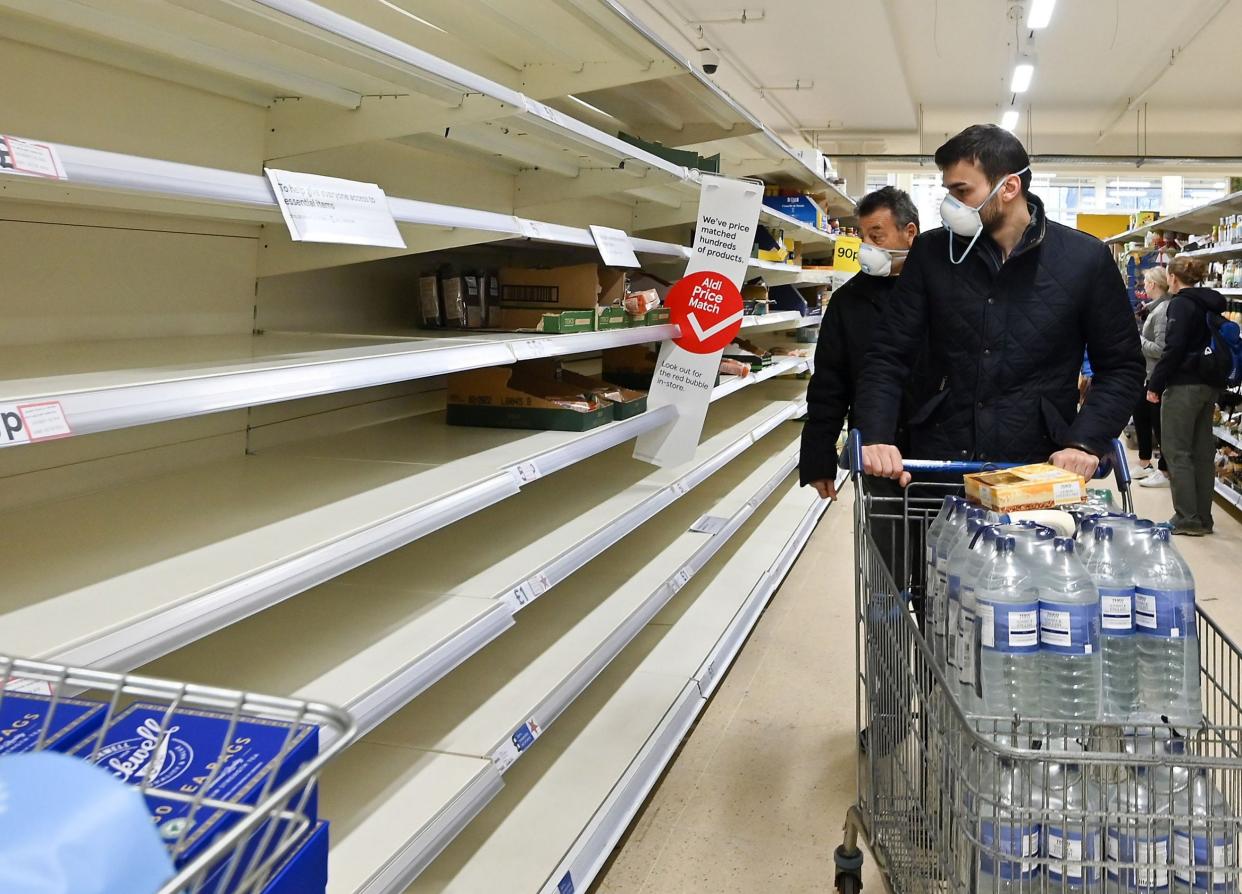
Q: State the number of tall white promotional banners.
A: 1